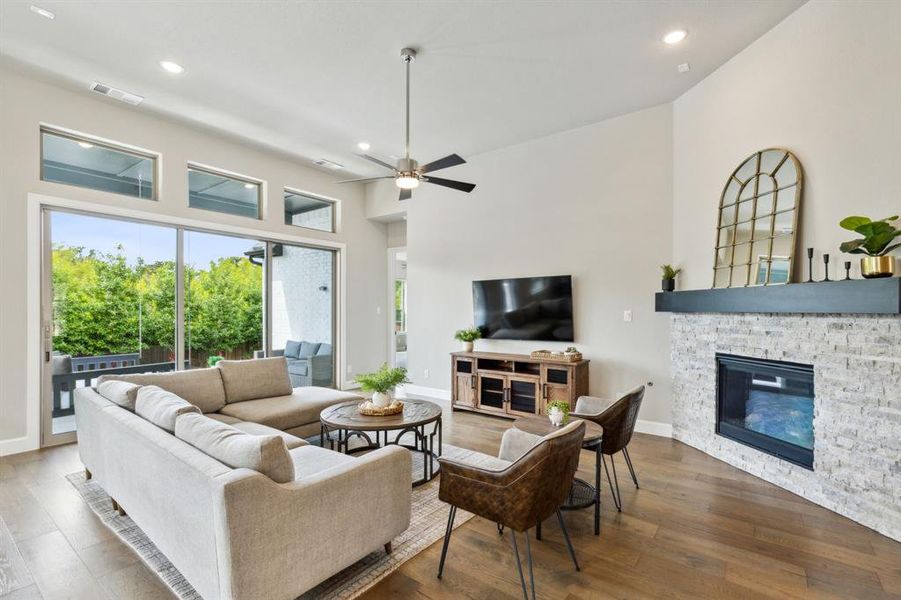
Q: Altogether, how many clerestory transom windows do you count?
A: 3